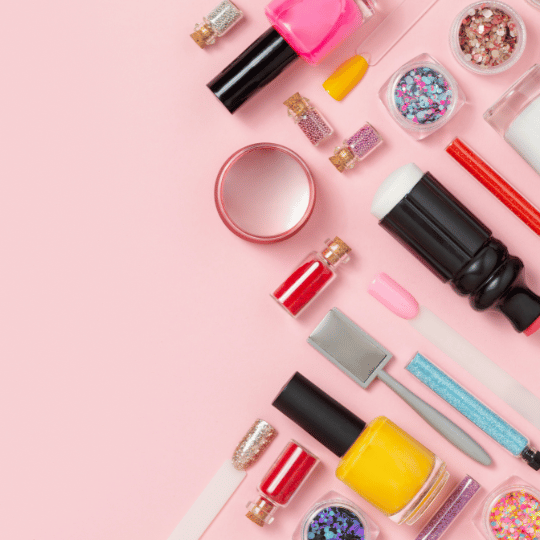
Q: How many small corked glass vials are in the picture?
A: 5